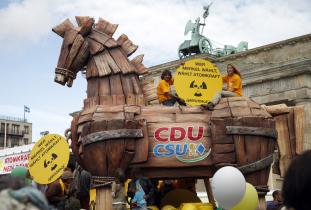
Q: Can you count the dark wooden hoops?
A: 3